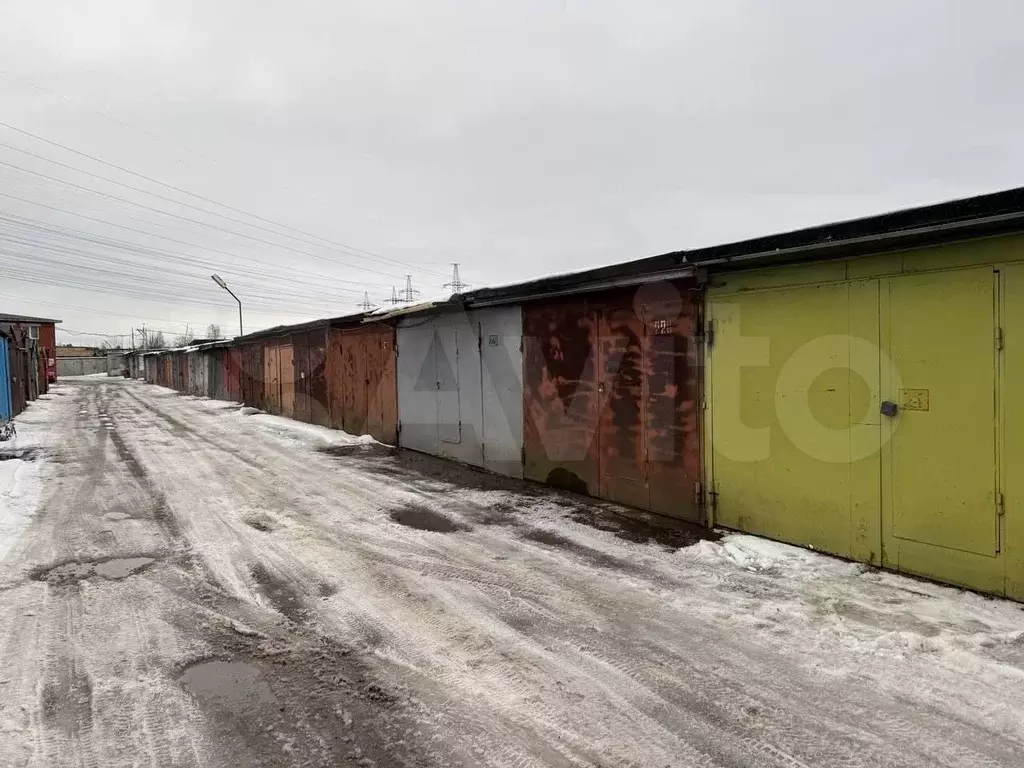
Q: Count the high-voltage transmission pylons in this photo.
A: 4